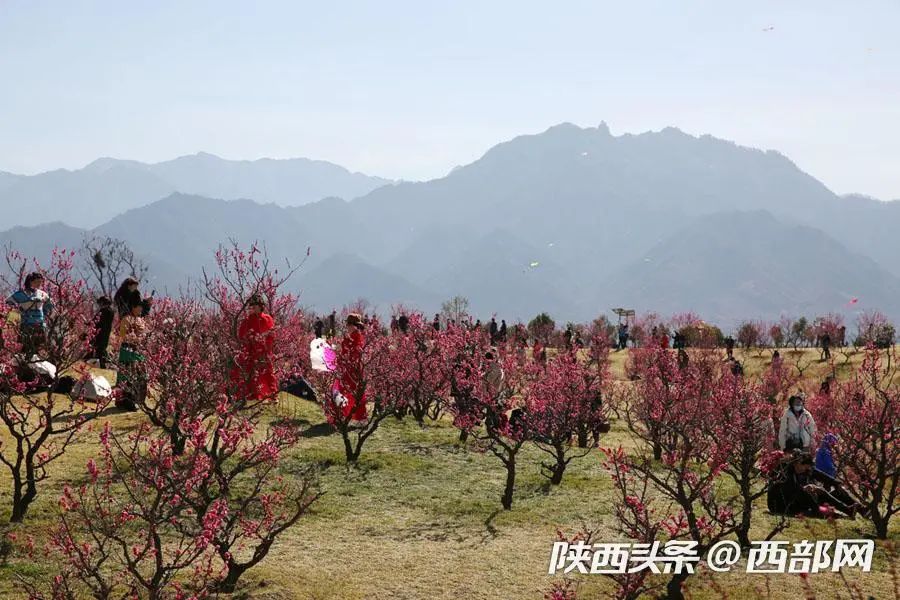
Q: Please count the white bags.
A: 2